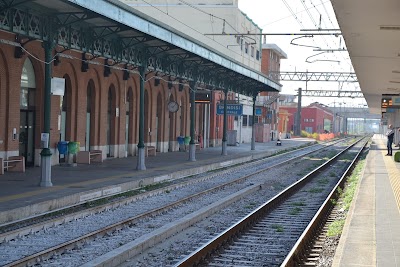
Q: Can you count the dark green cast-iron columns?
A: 5